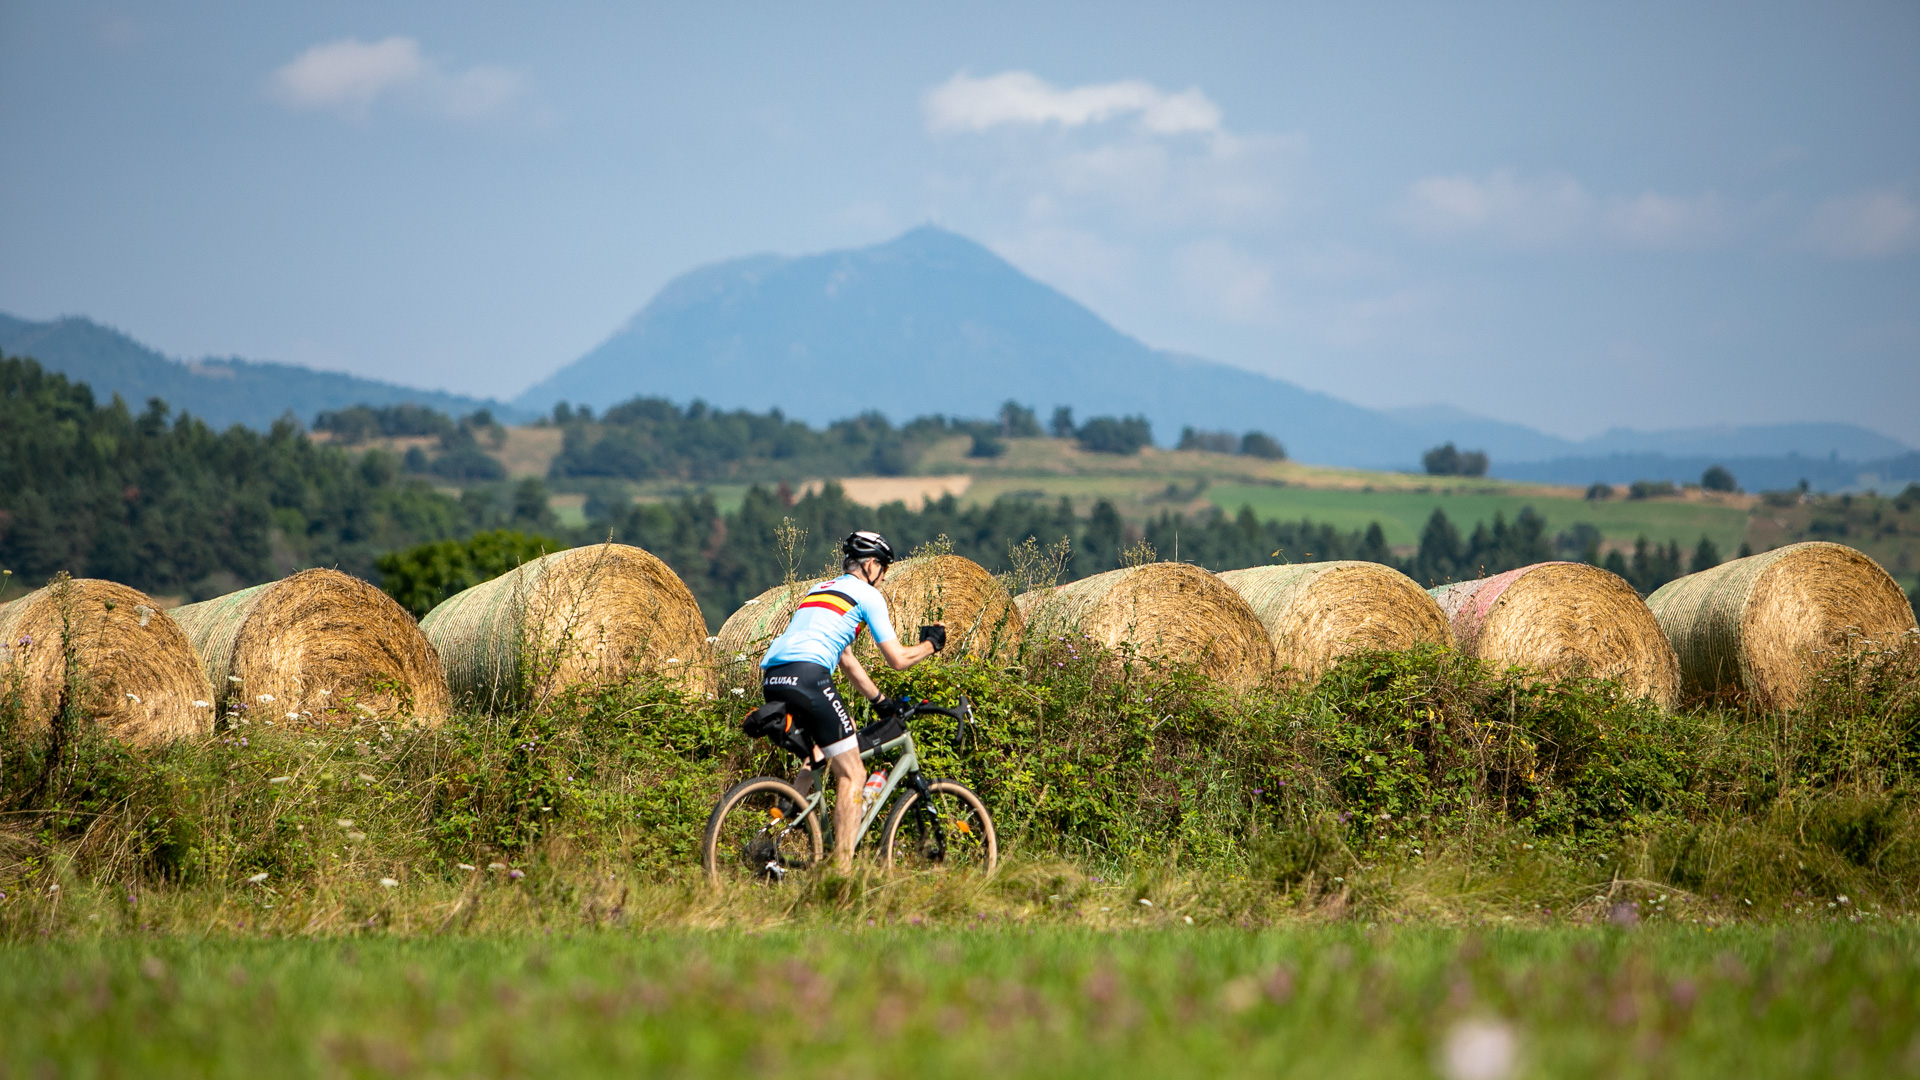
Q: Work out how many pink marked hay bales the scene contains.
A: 1